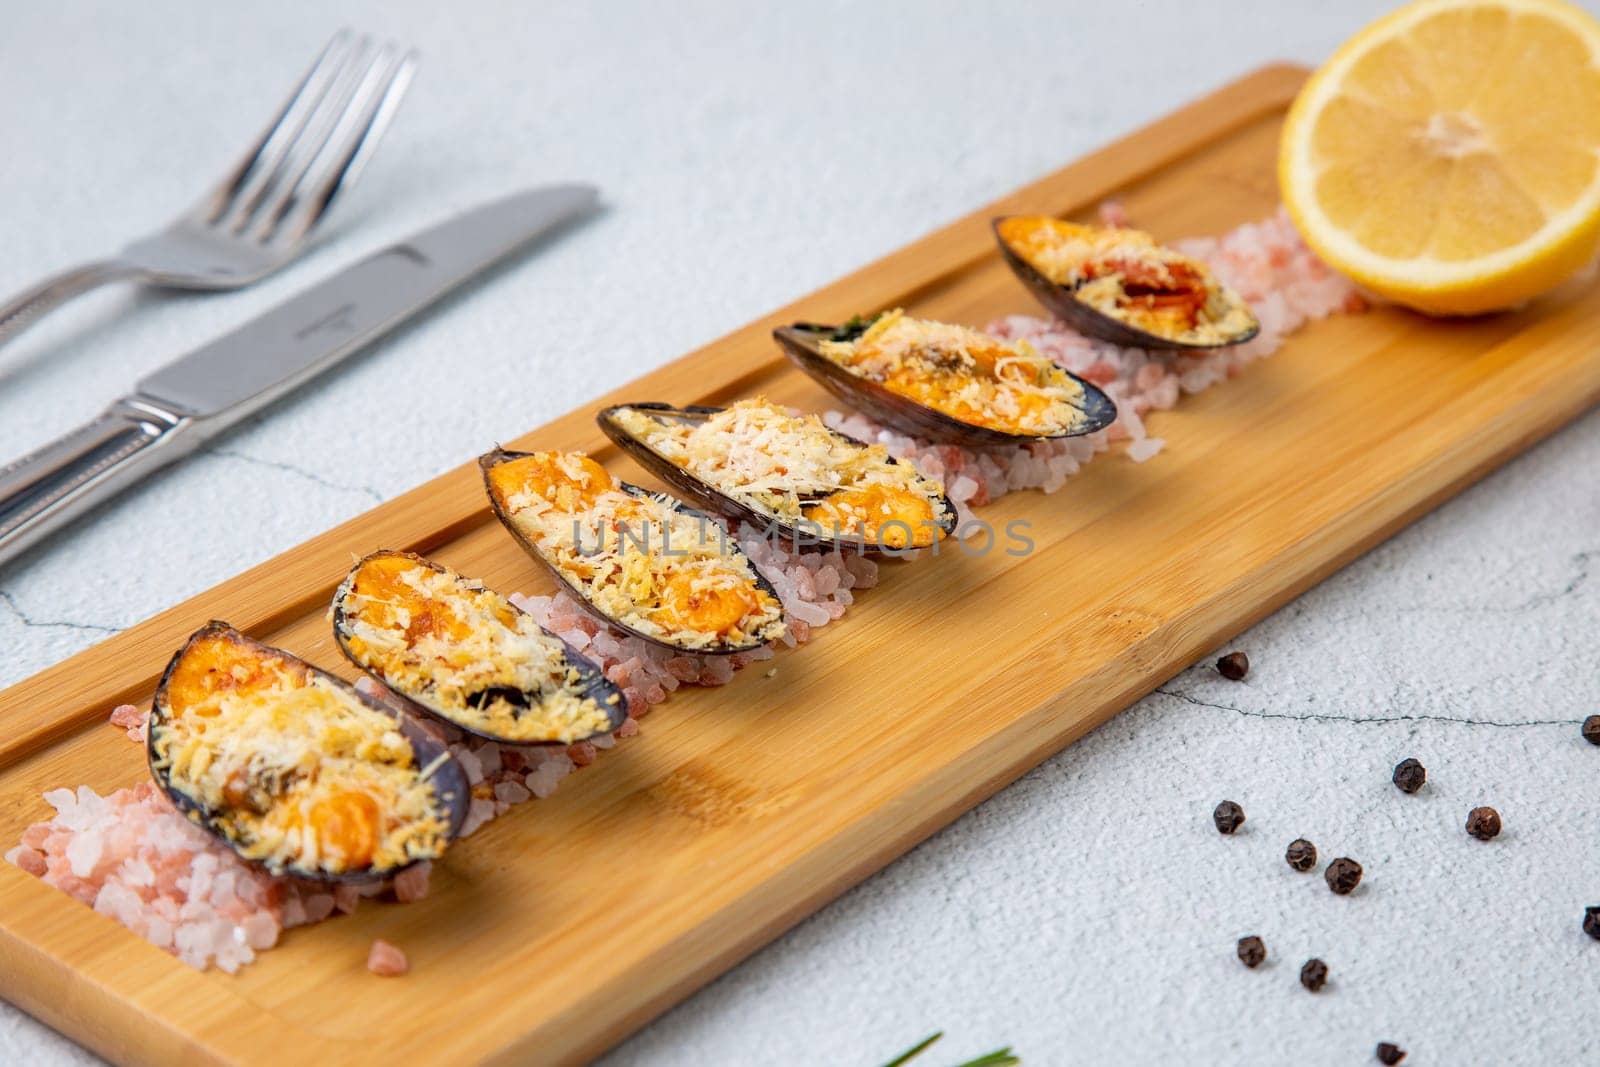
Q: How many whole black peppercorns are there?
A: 11